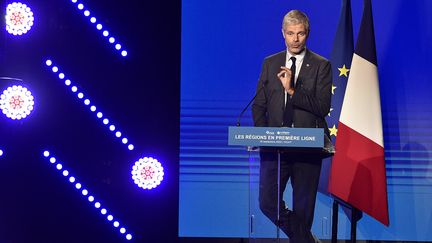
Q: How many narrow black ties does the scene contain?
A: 1